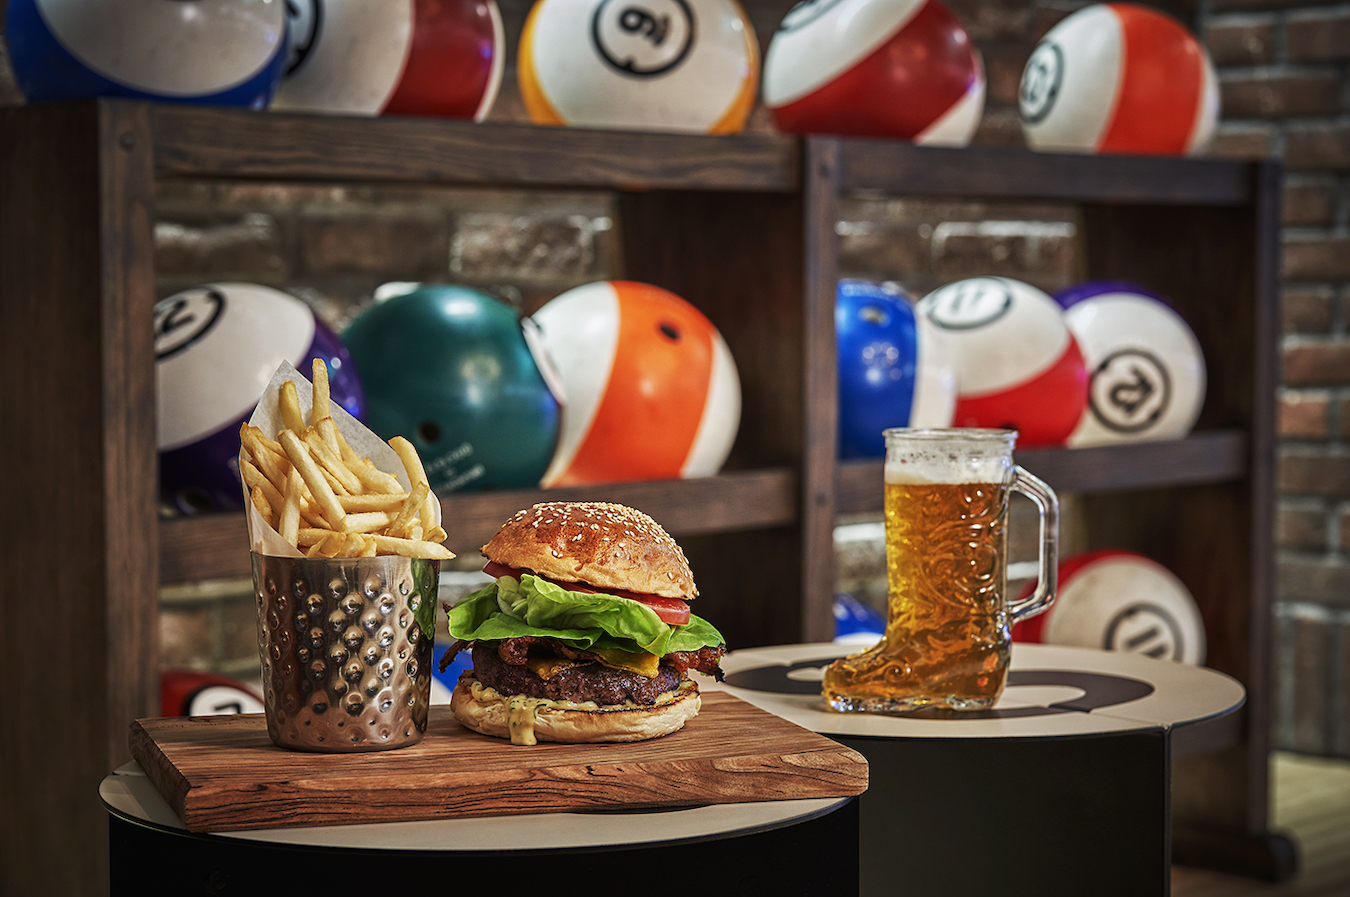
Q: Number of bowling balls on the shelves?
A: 15